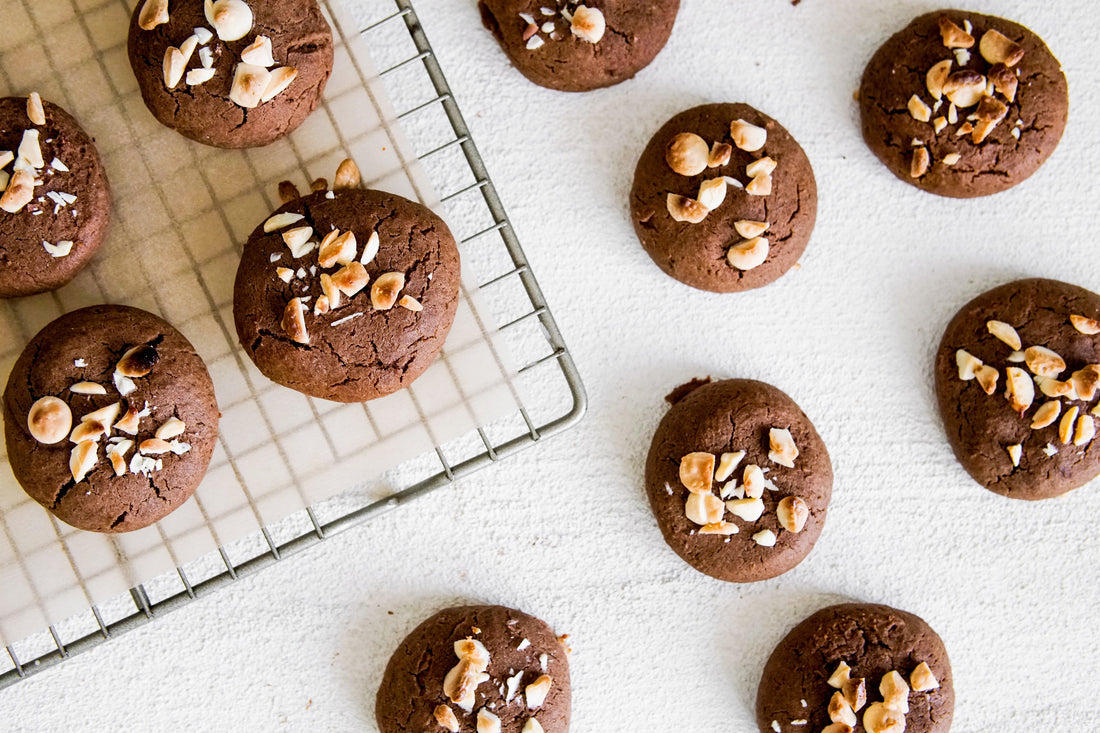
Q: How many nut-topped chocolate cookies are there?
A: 11